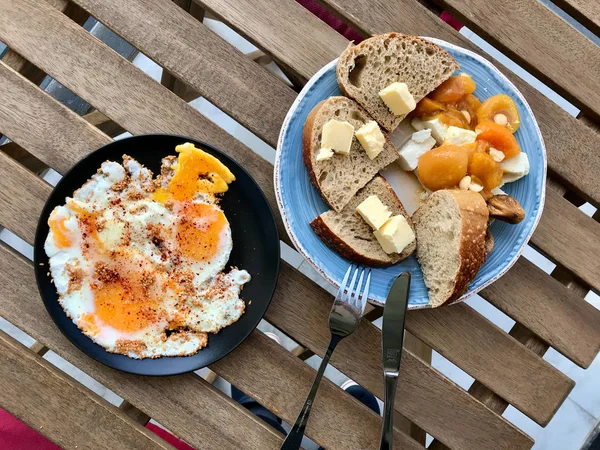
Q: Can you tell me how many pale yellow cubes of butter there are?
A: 5